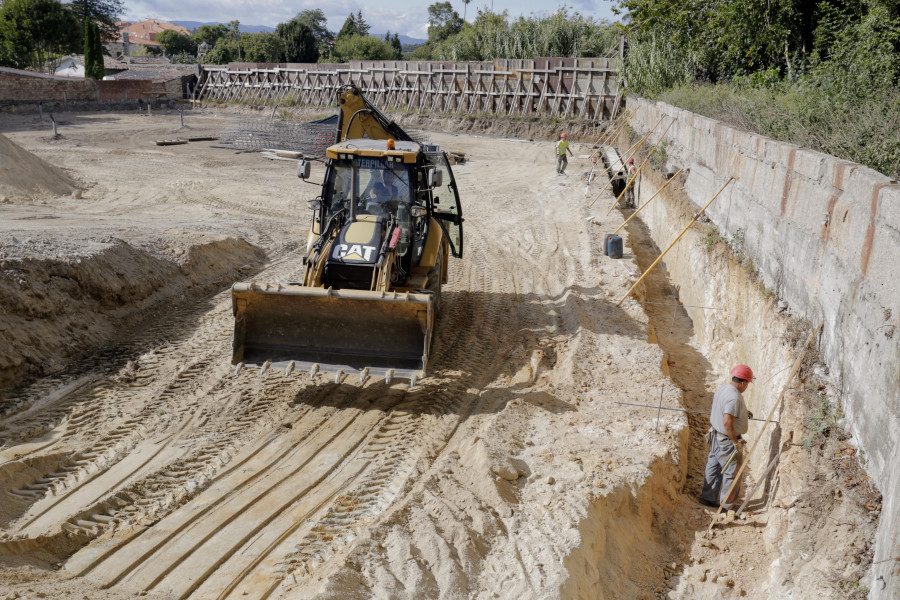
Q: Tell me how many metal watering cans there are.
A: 0